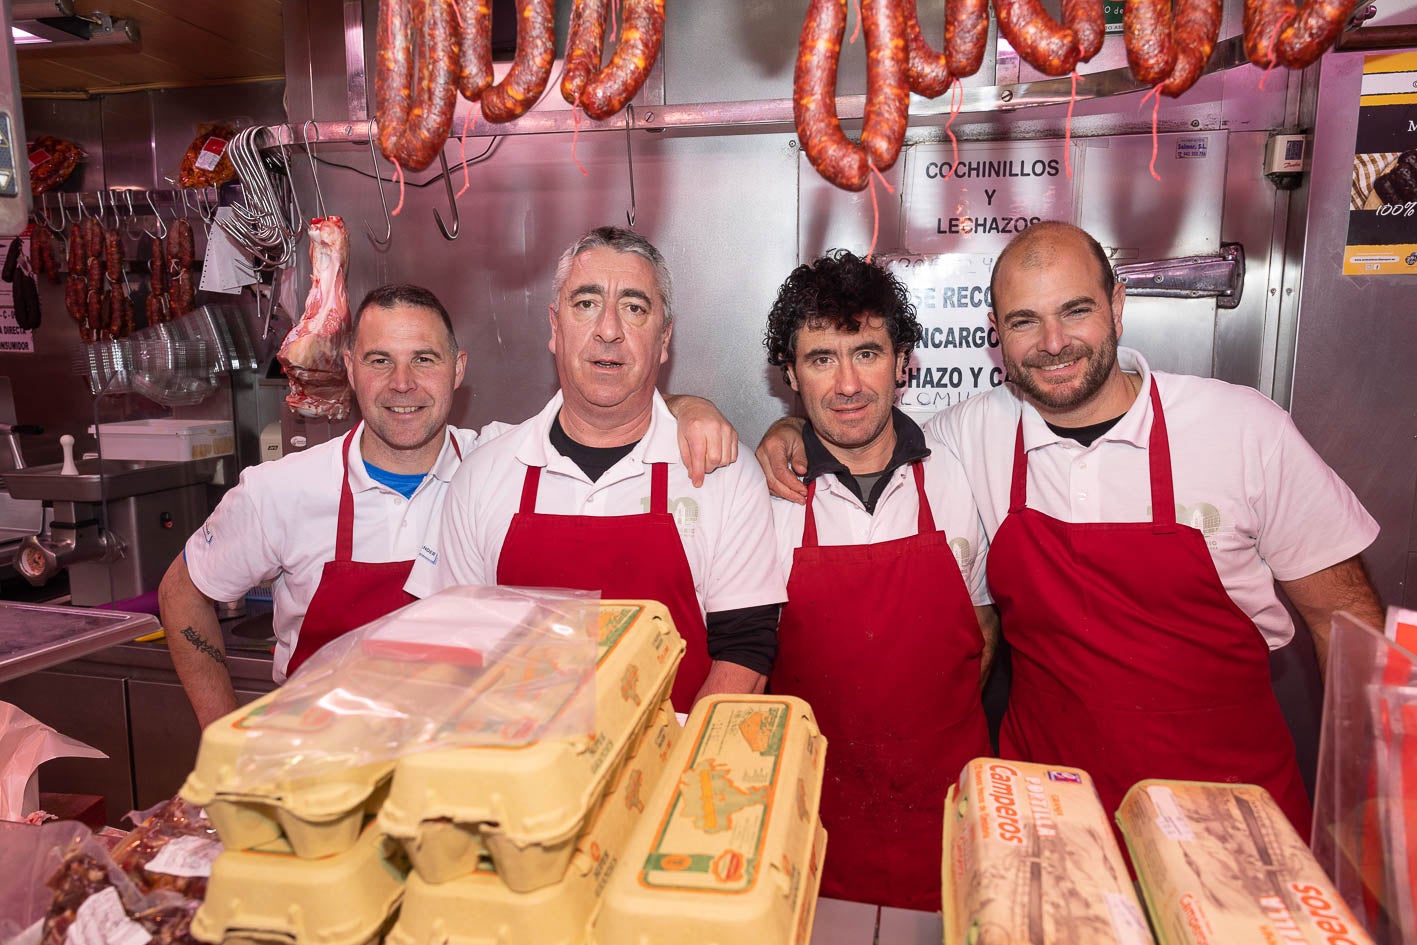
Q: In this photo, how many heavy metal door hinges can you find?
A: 1